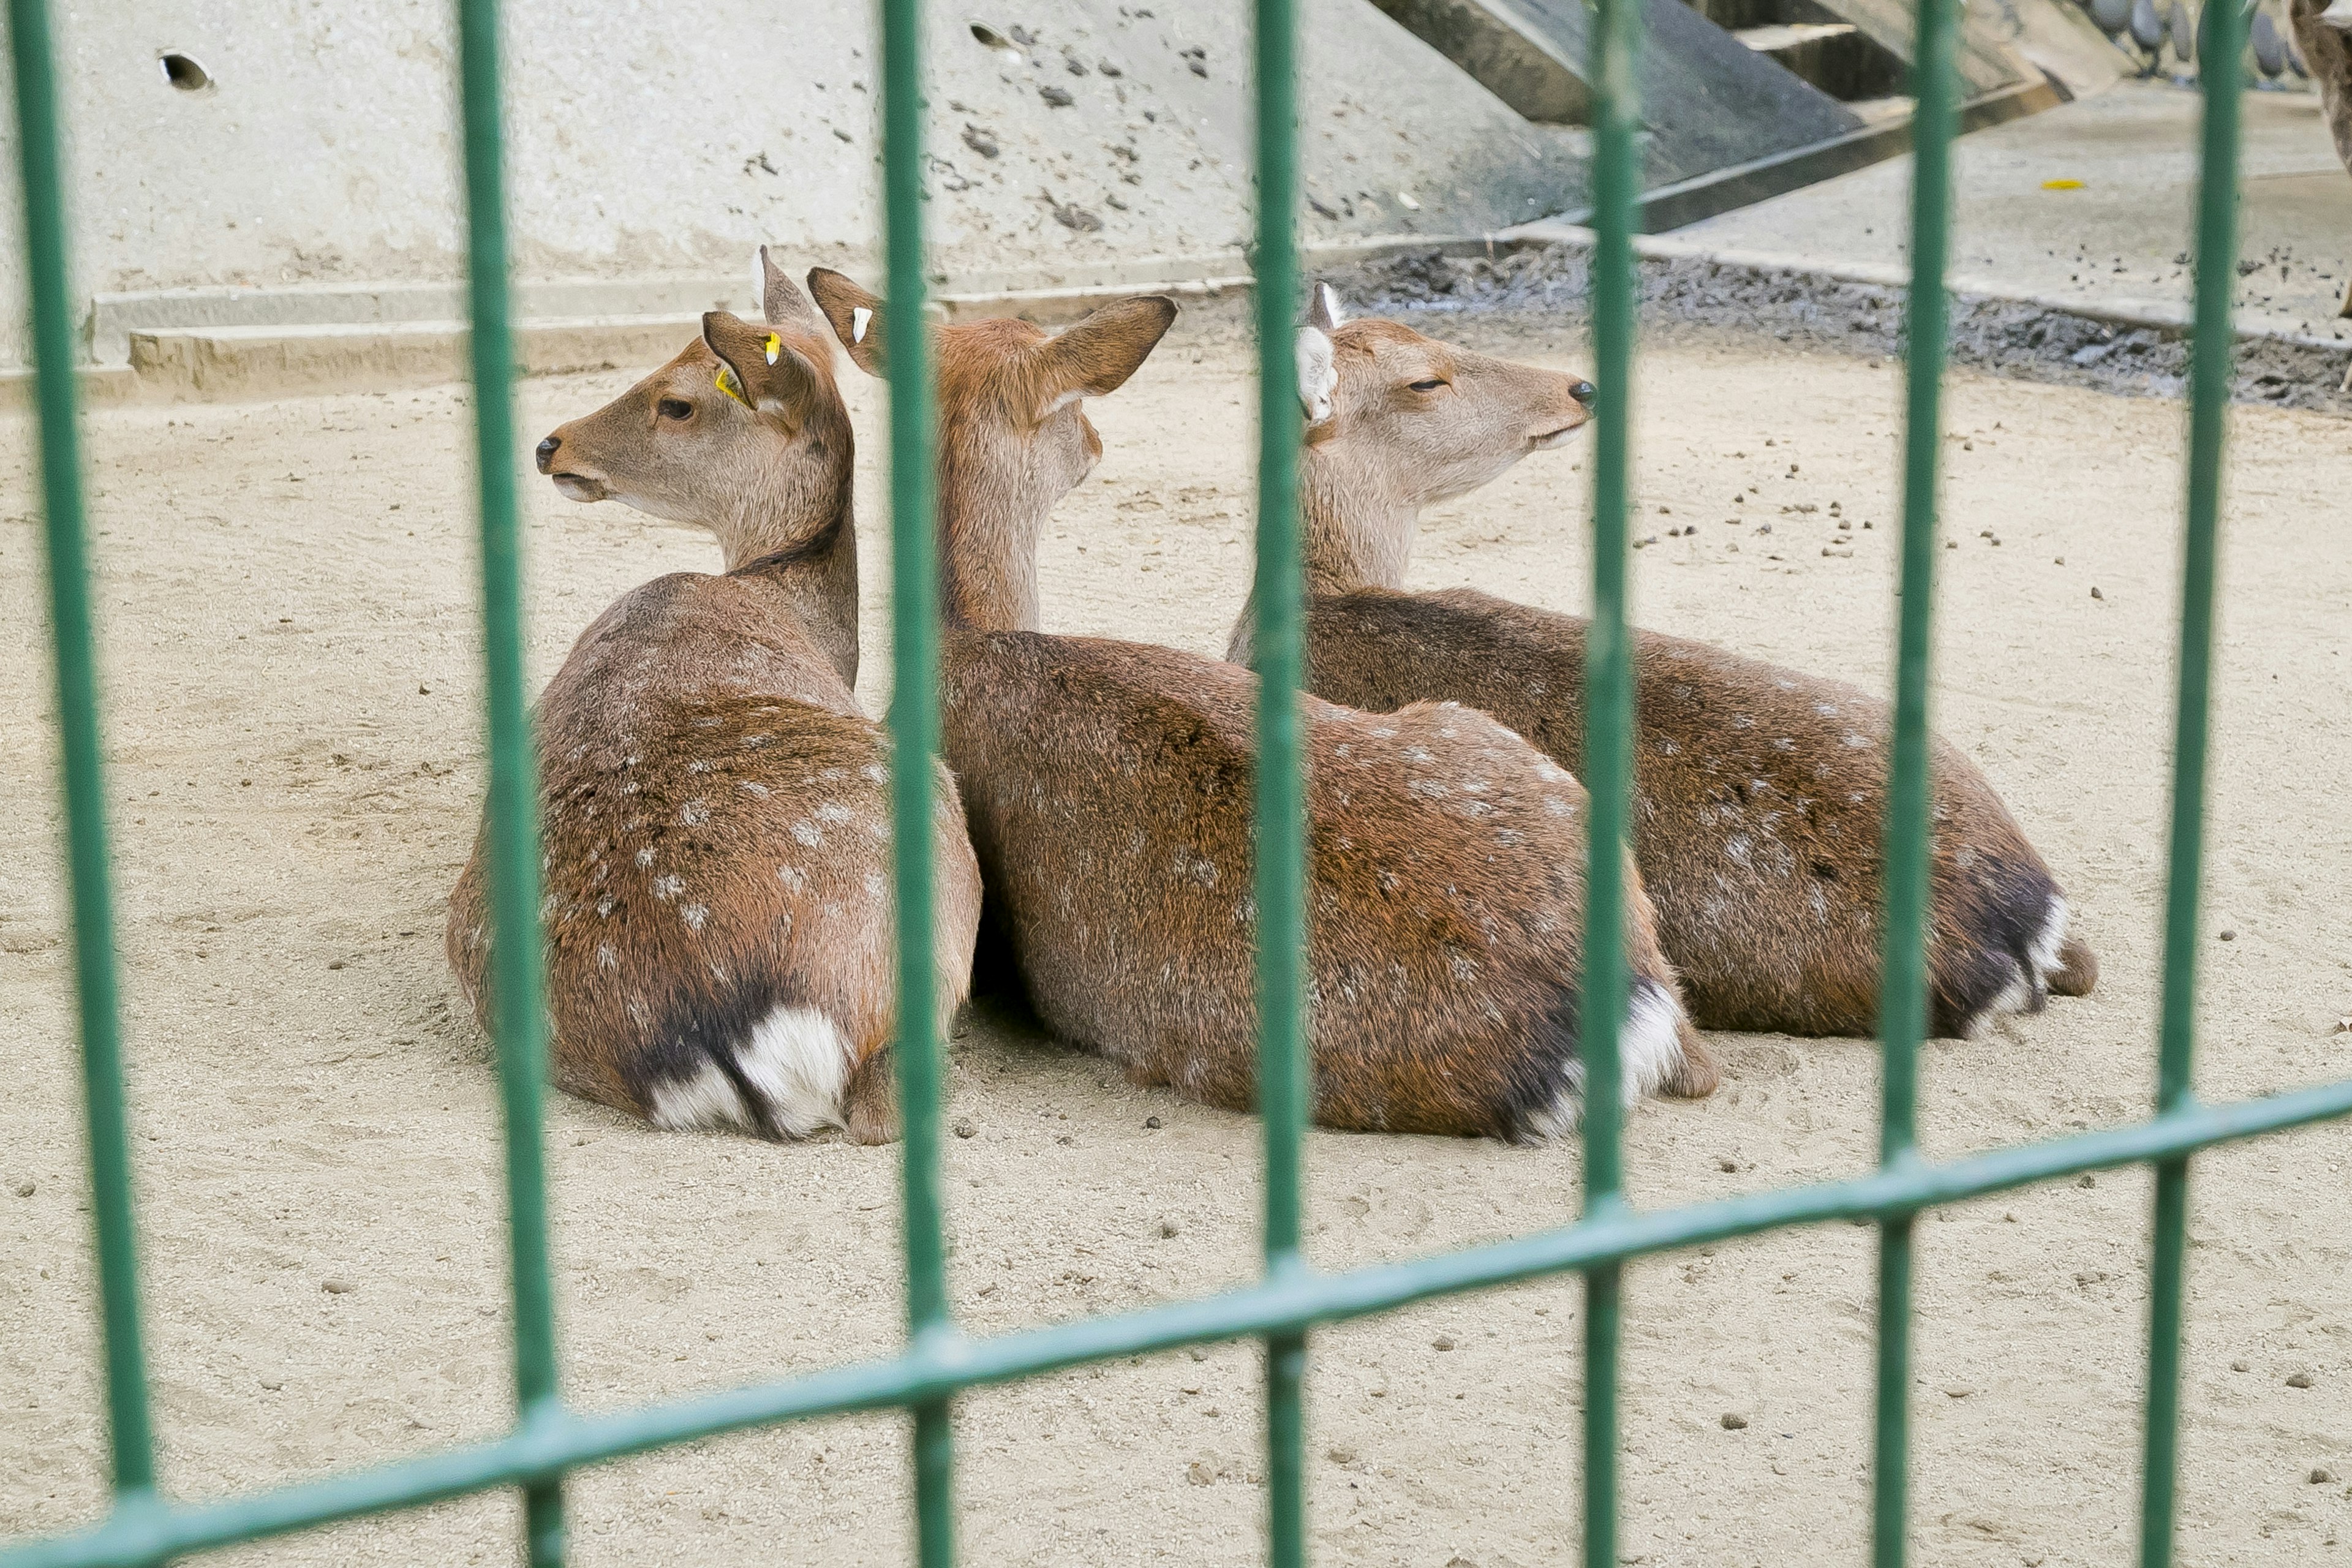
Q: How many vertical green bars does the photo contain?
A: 7